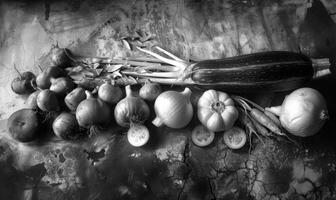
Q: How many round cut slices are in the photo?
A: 3